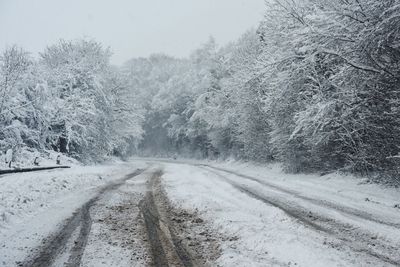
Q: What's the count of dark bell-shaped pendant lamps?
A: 0